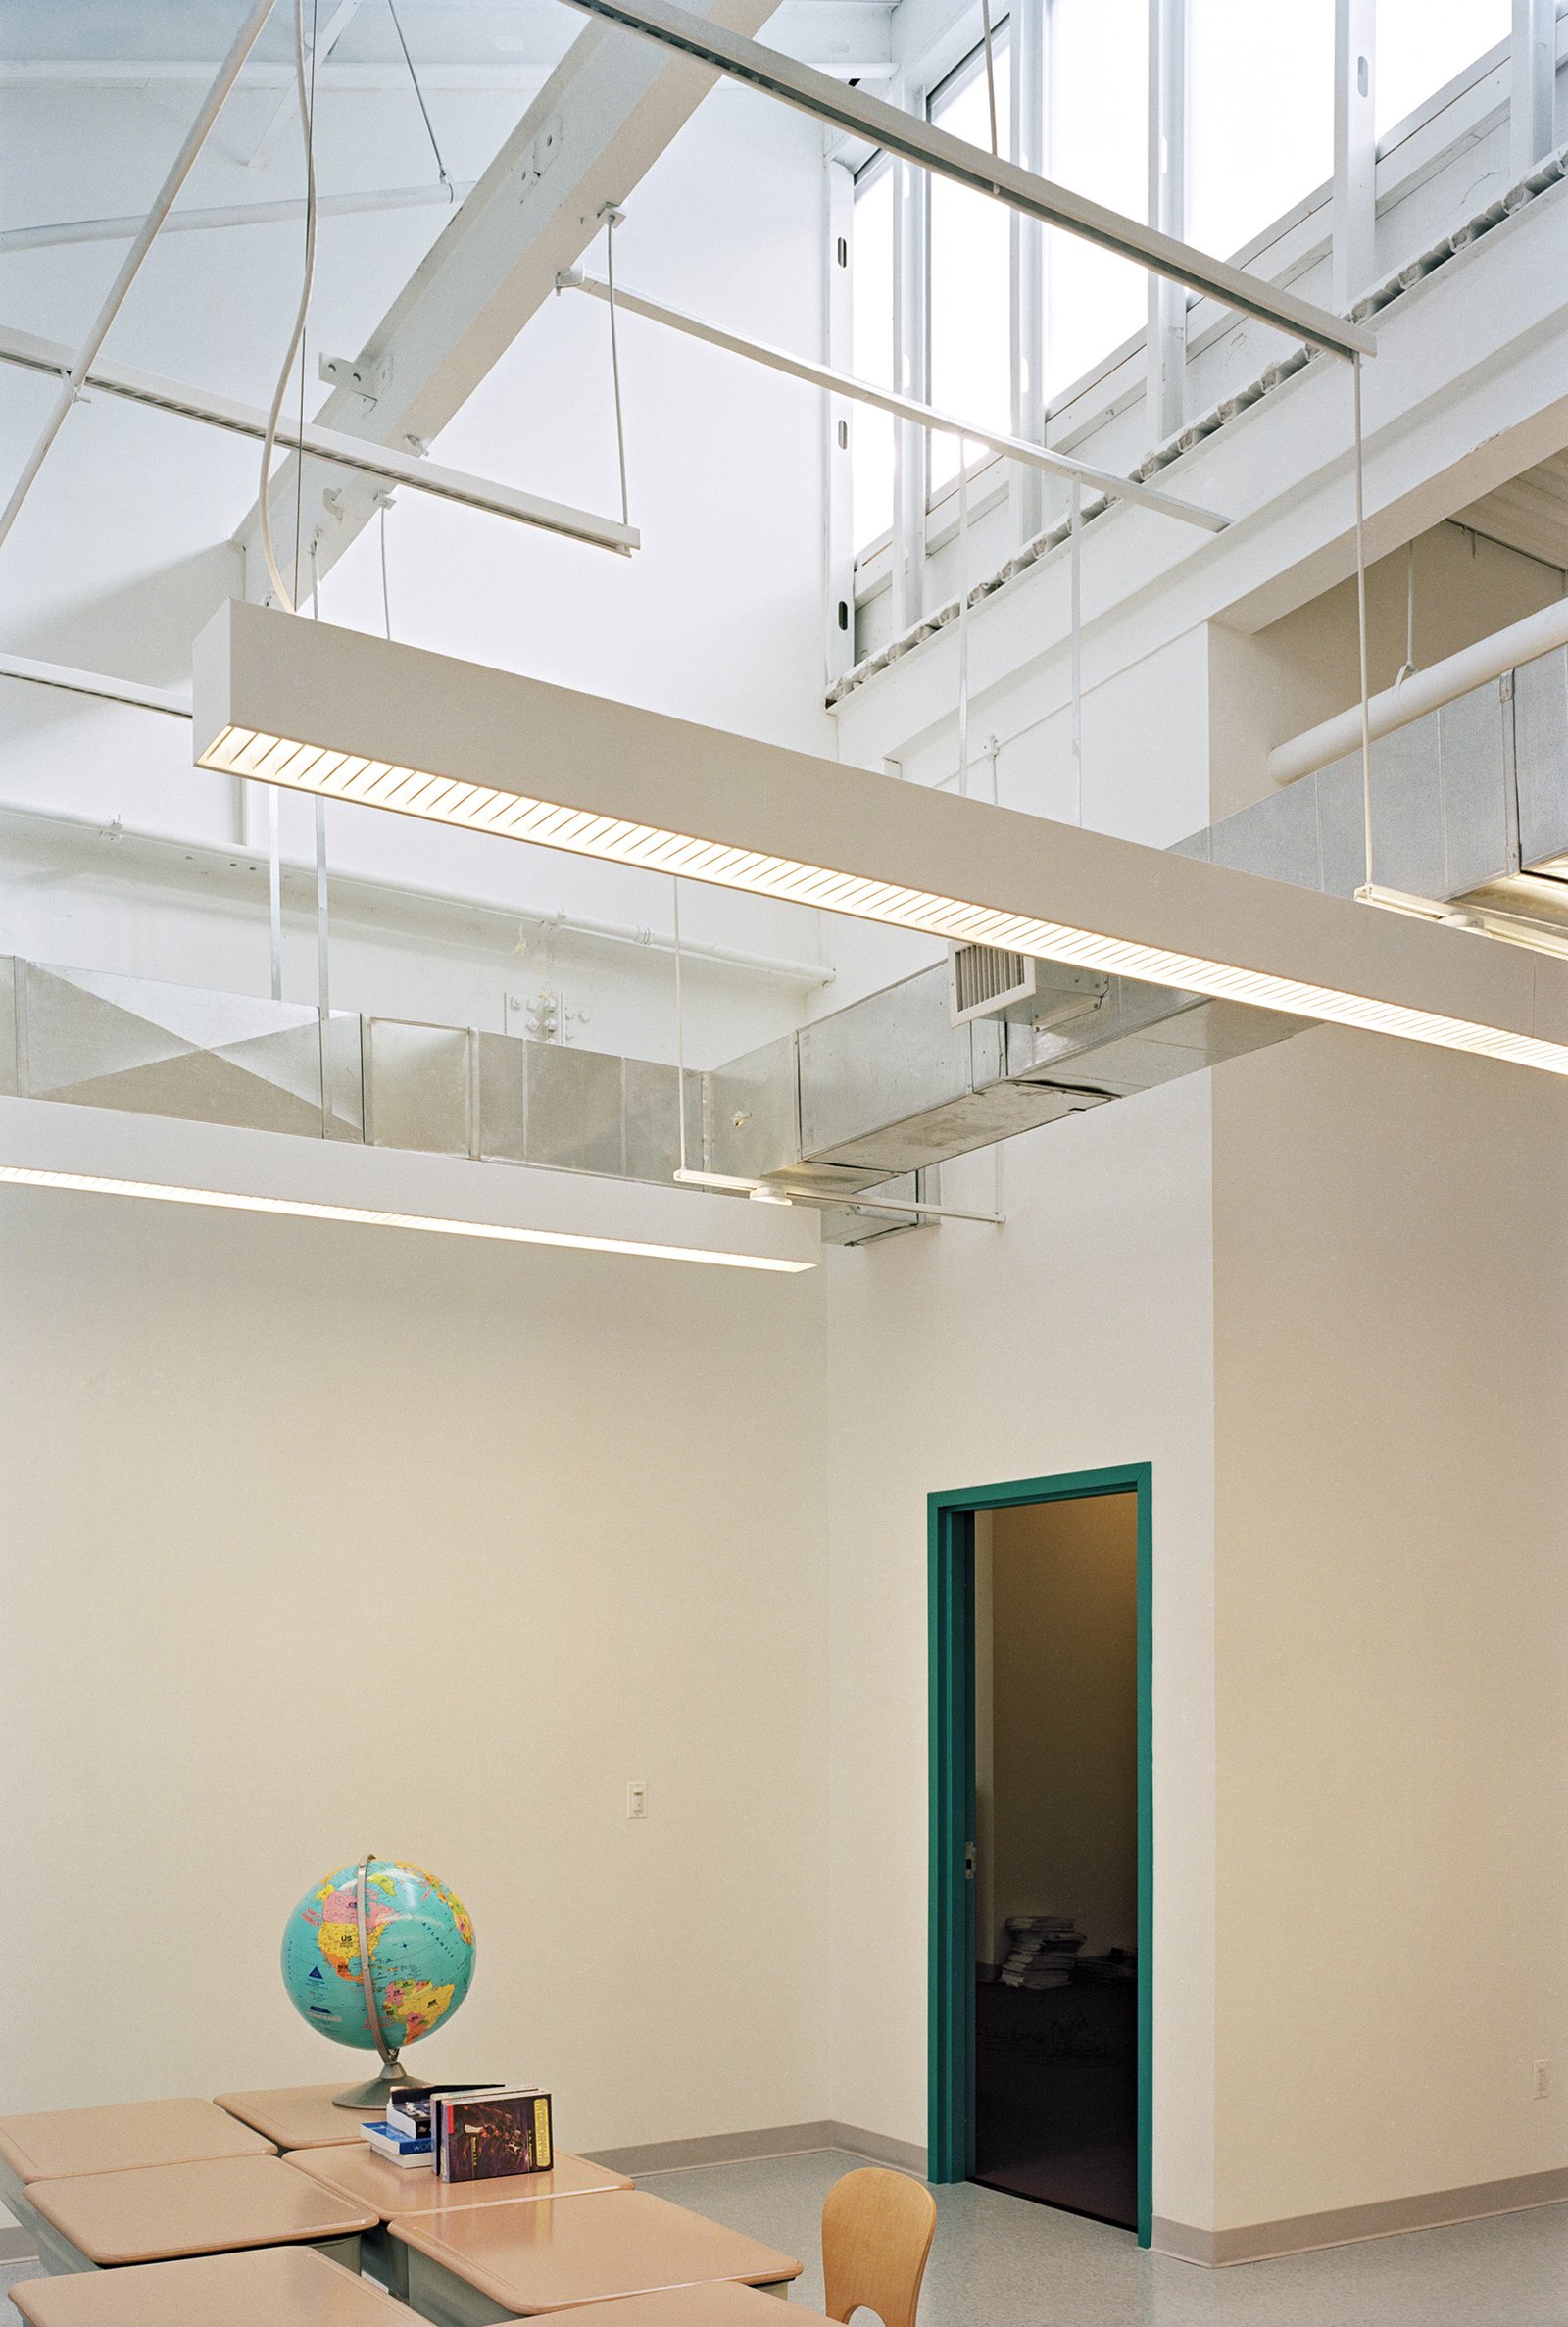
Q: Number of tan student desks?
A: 7